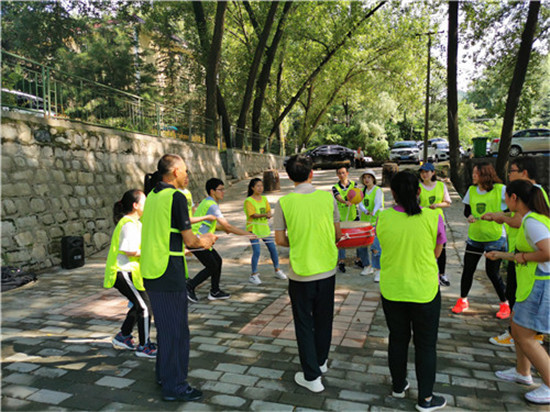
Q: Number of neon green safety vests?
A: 13